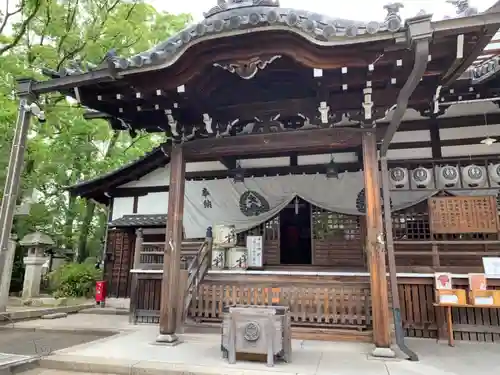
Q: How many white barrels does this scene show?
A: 3